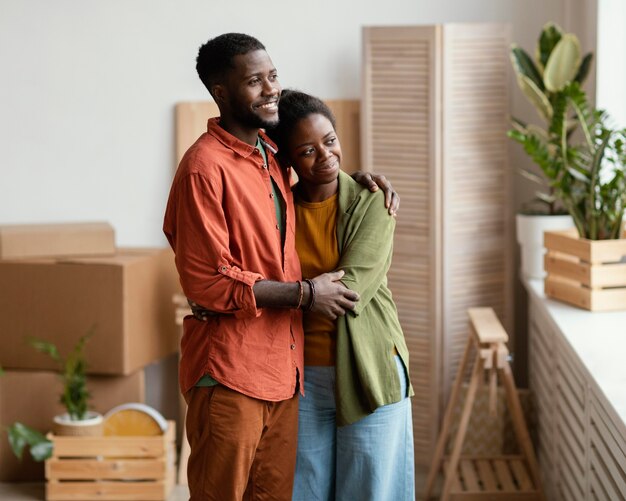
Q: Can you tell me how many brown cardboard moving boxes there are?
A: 3